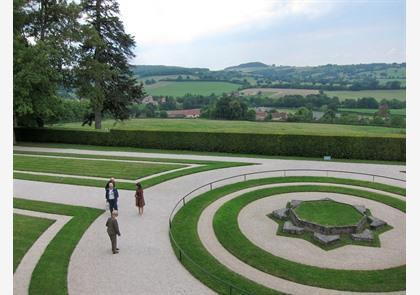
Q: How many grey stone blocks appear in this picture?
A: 8